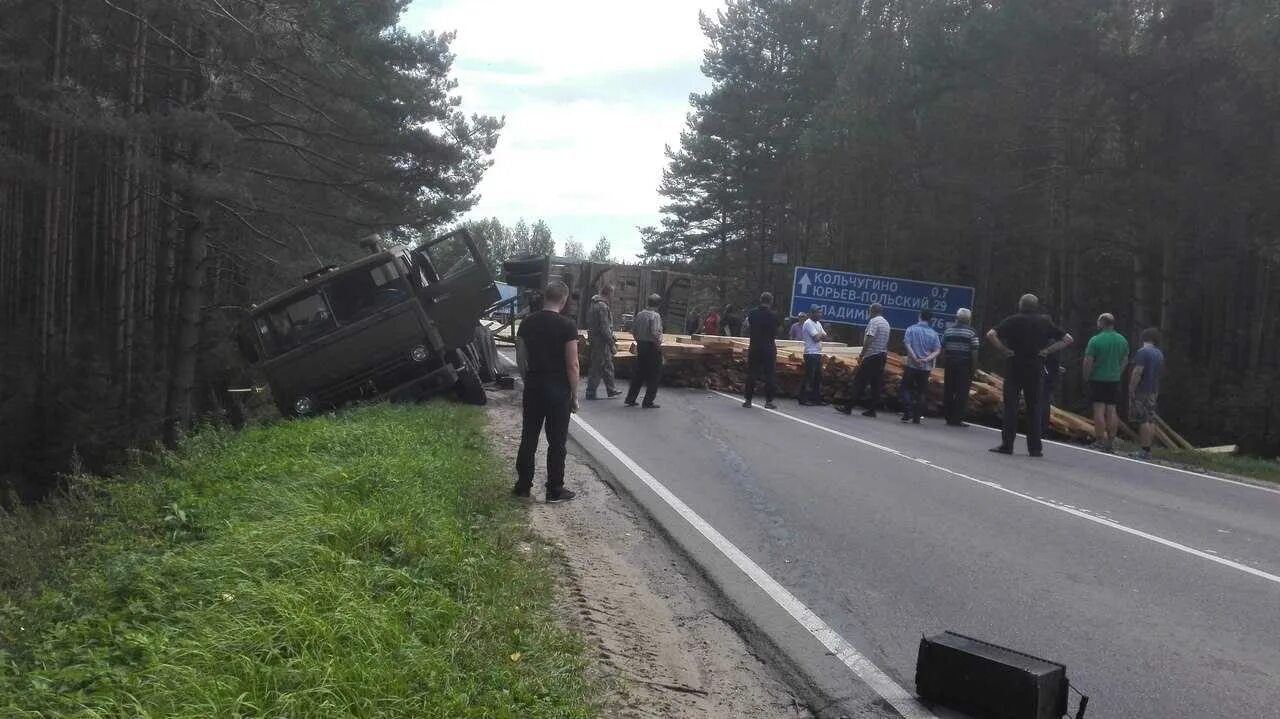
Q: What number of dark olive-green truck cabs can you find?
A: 1